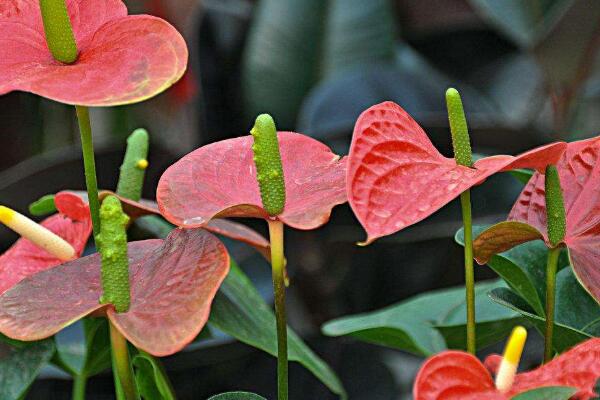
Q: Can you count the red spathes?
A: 8